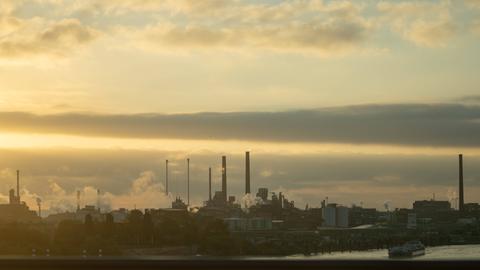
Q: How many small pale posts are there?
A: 4